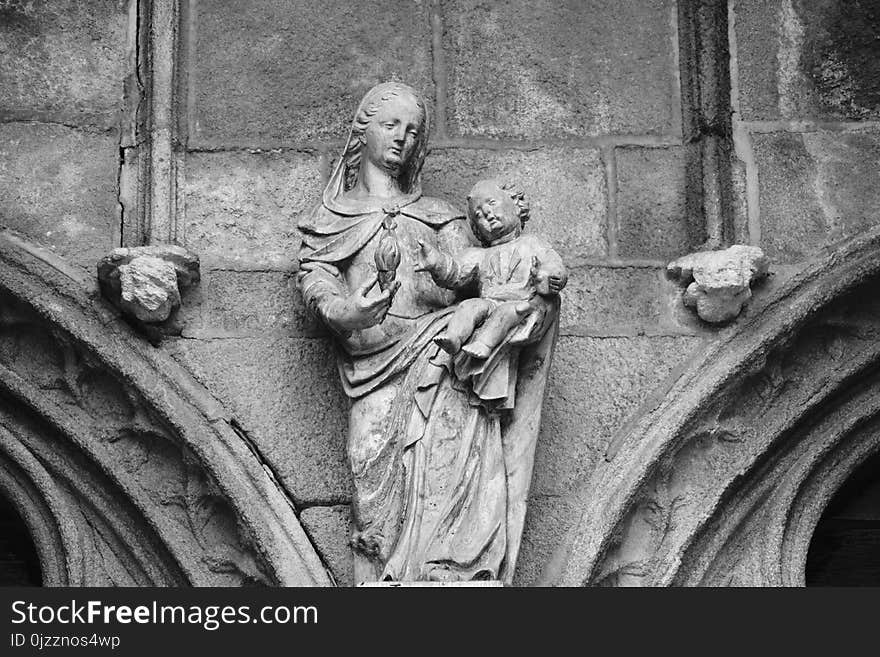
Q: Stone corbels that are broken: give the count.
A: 2